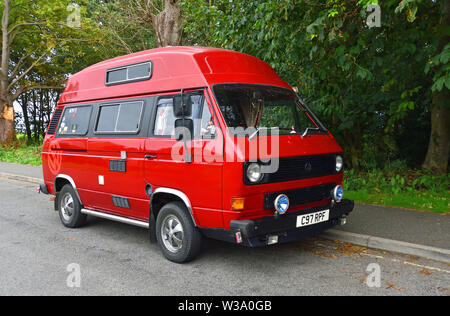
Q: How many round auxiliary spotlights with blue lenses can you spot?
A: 2